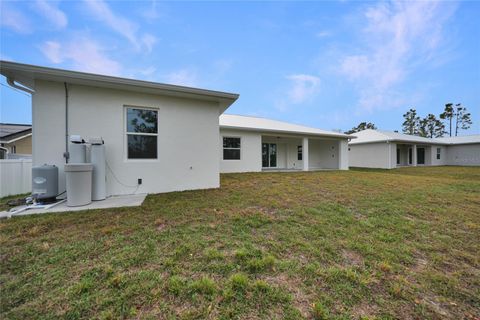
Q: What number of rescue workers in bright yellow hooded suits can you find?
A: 0